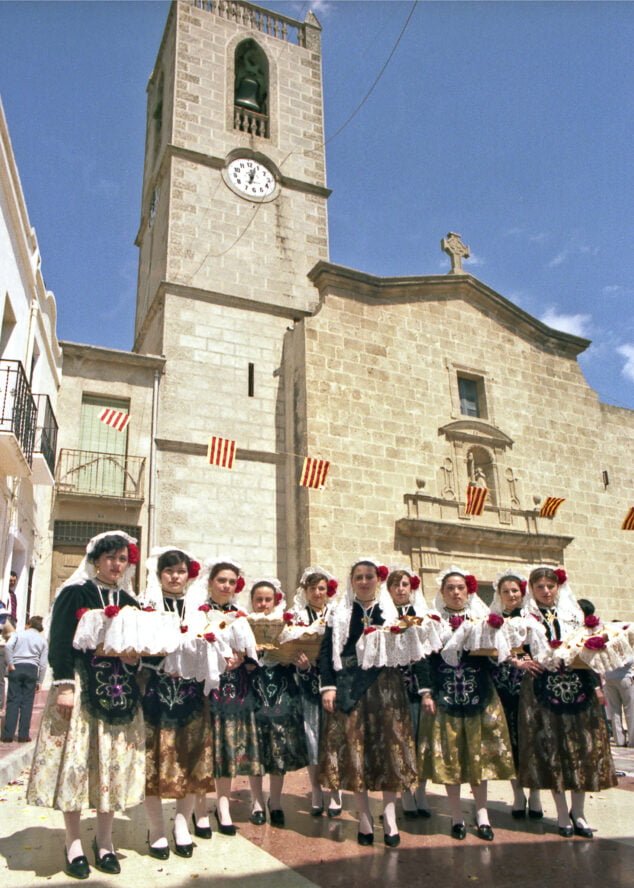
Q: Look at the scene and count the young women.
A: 10